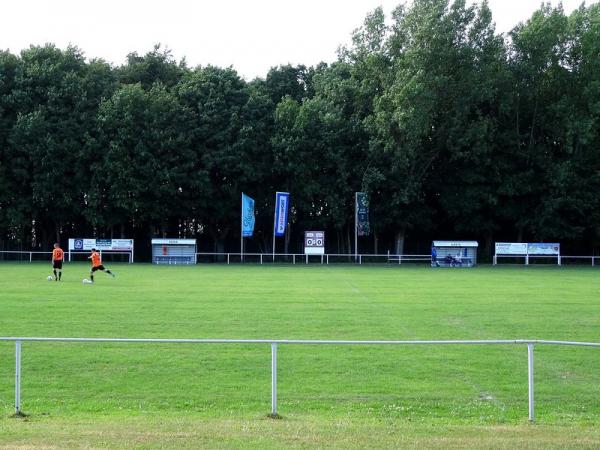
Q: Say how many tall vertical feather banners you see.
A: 3